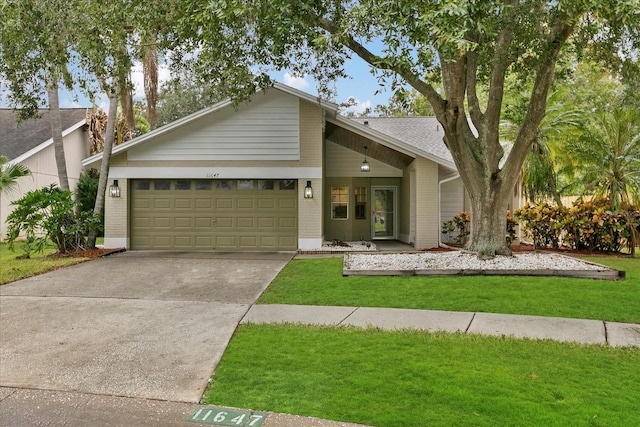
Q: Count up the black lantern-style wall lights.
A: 2